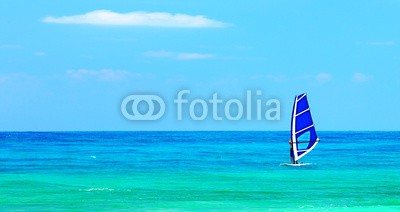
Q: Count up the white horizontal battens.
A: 4